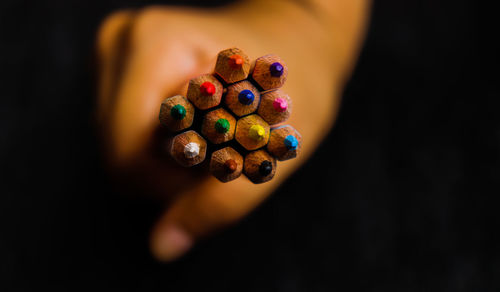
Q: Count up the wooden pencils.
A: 12